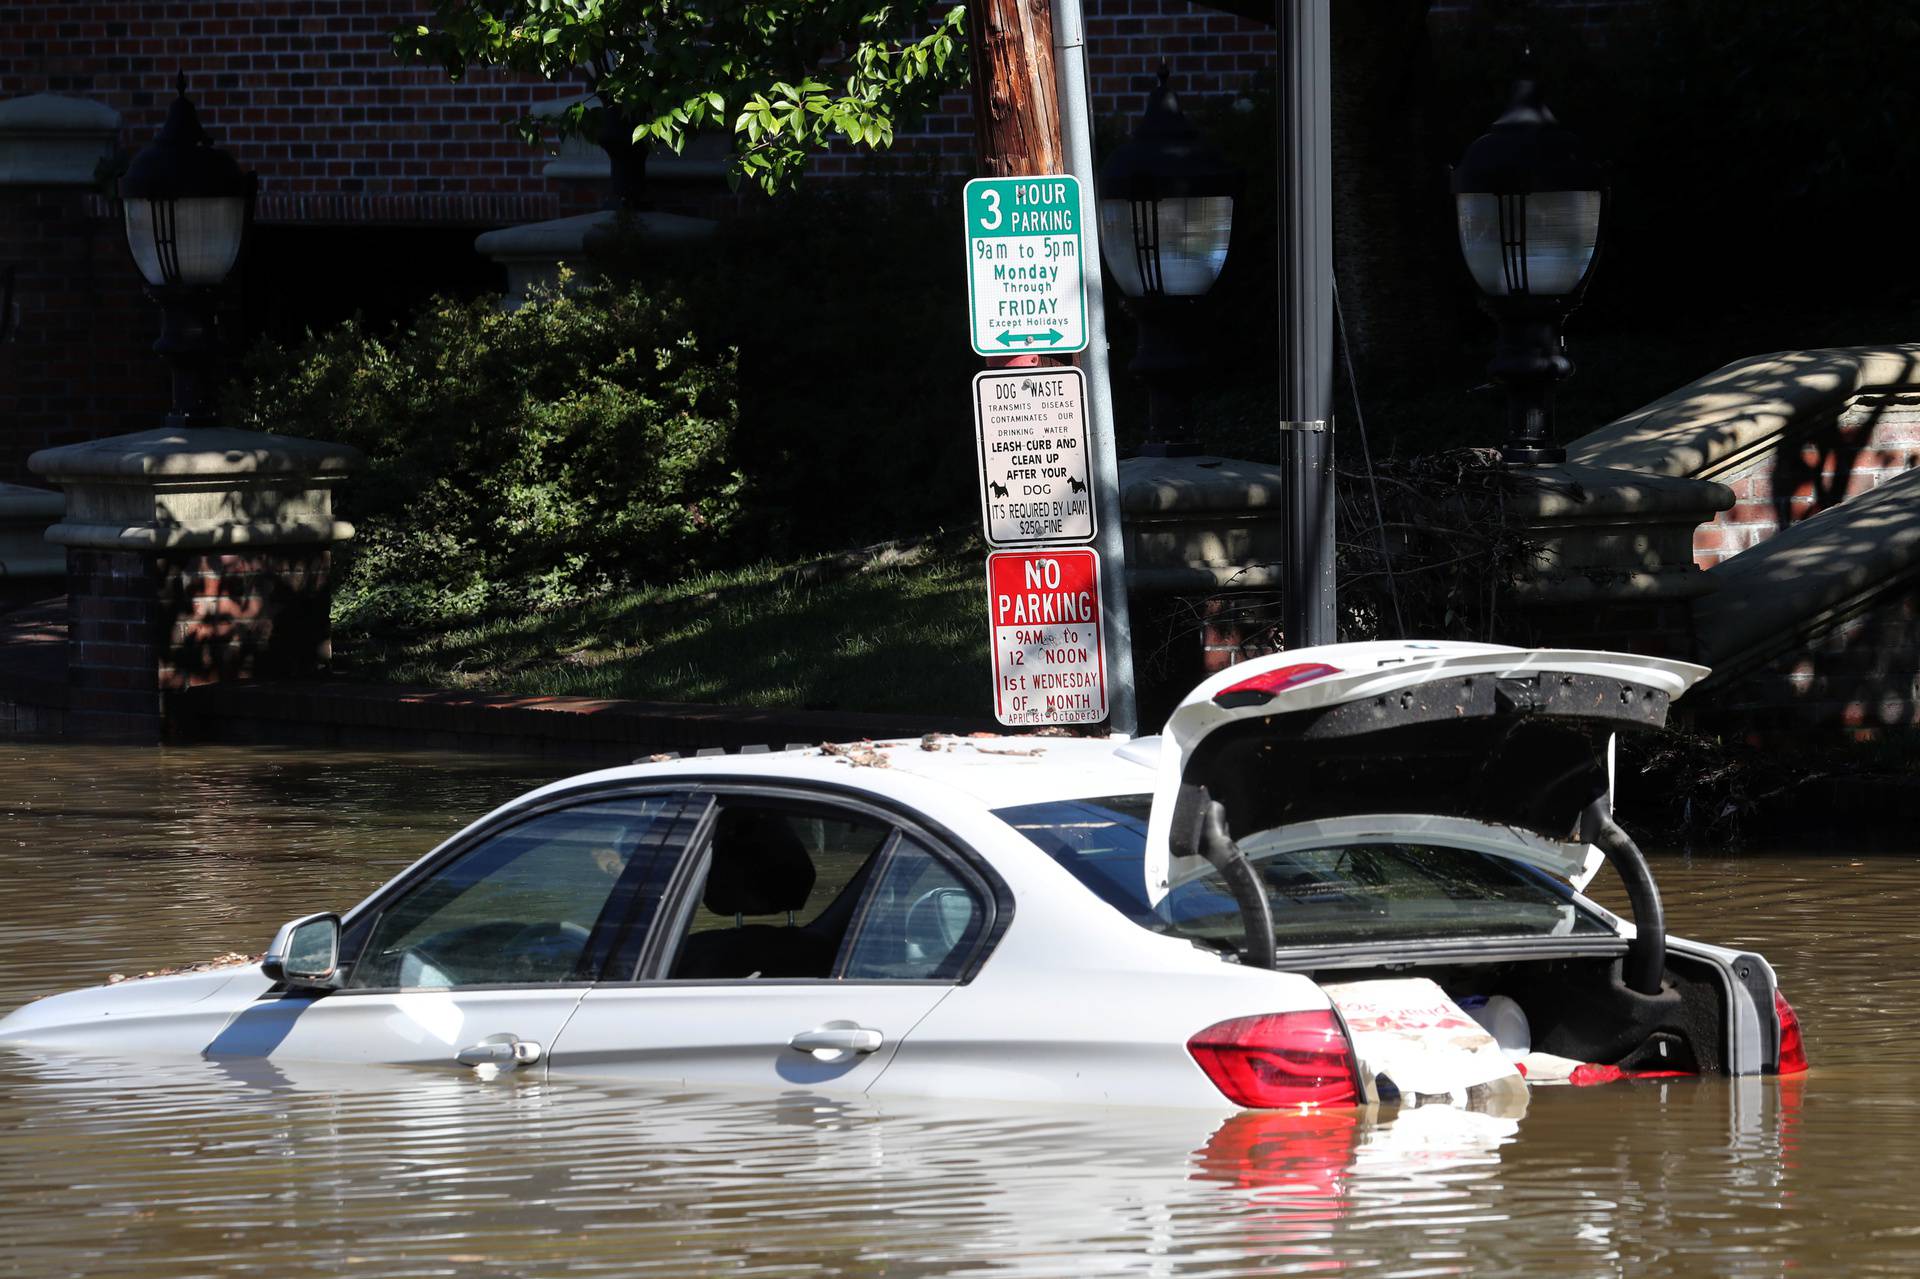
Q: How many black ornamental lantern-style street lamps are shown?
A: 3